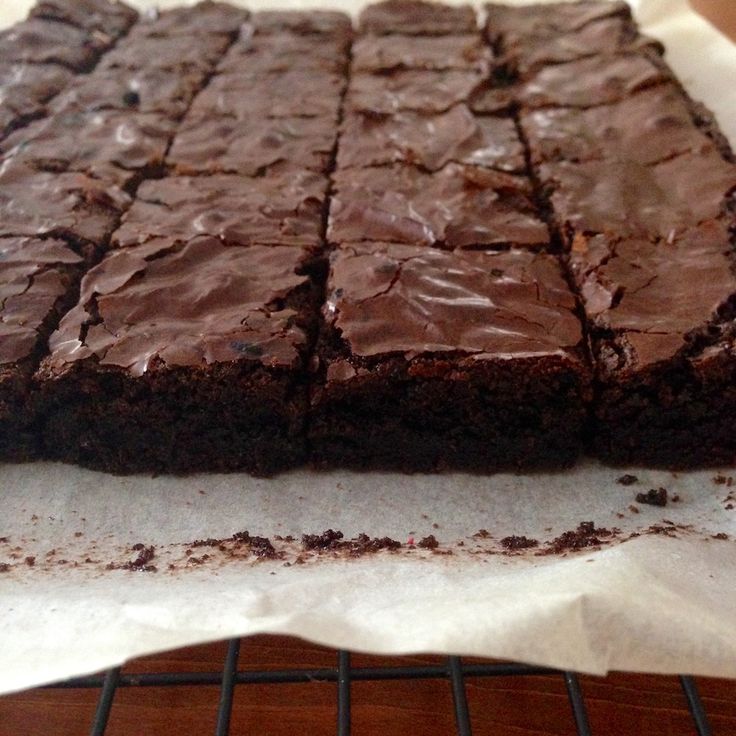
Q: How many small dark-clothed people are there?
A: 0